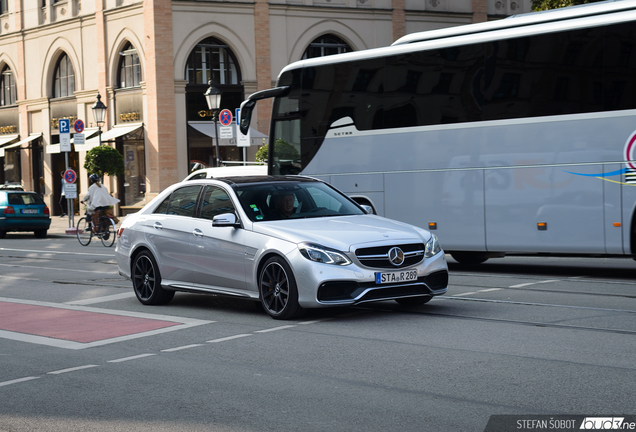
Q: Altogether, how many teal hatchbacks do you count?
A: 1